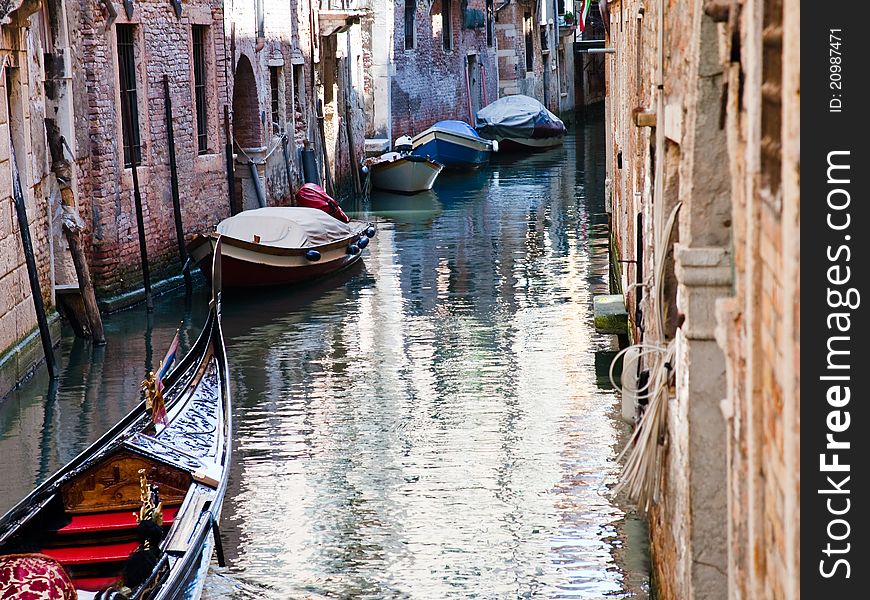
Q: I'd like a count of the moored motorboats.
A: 4